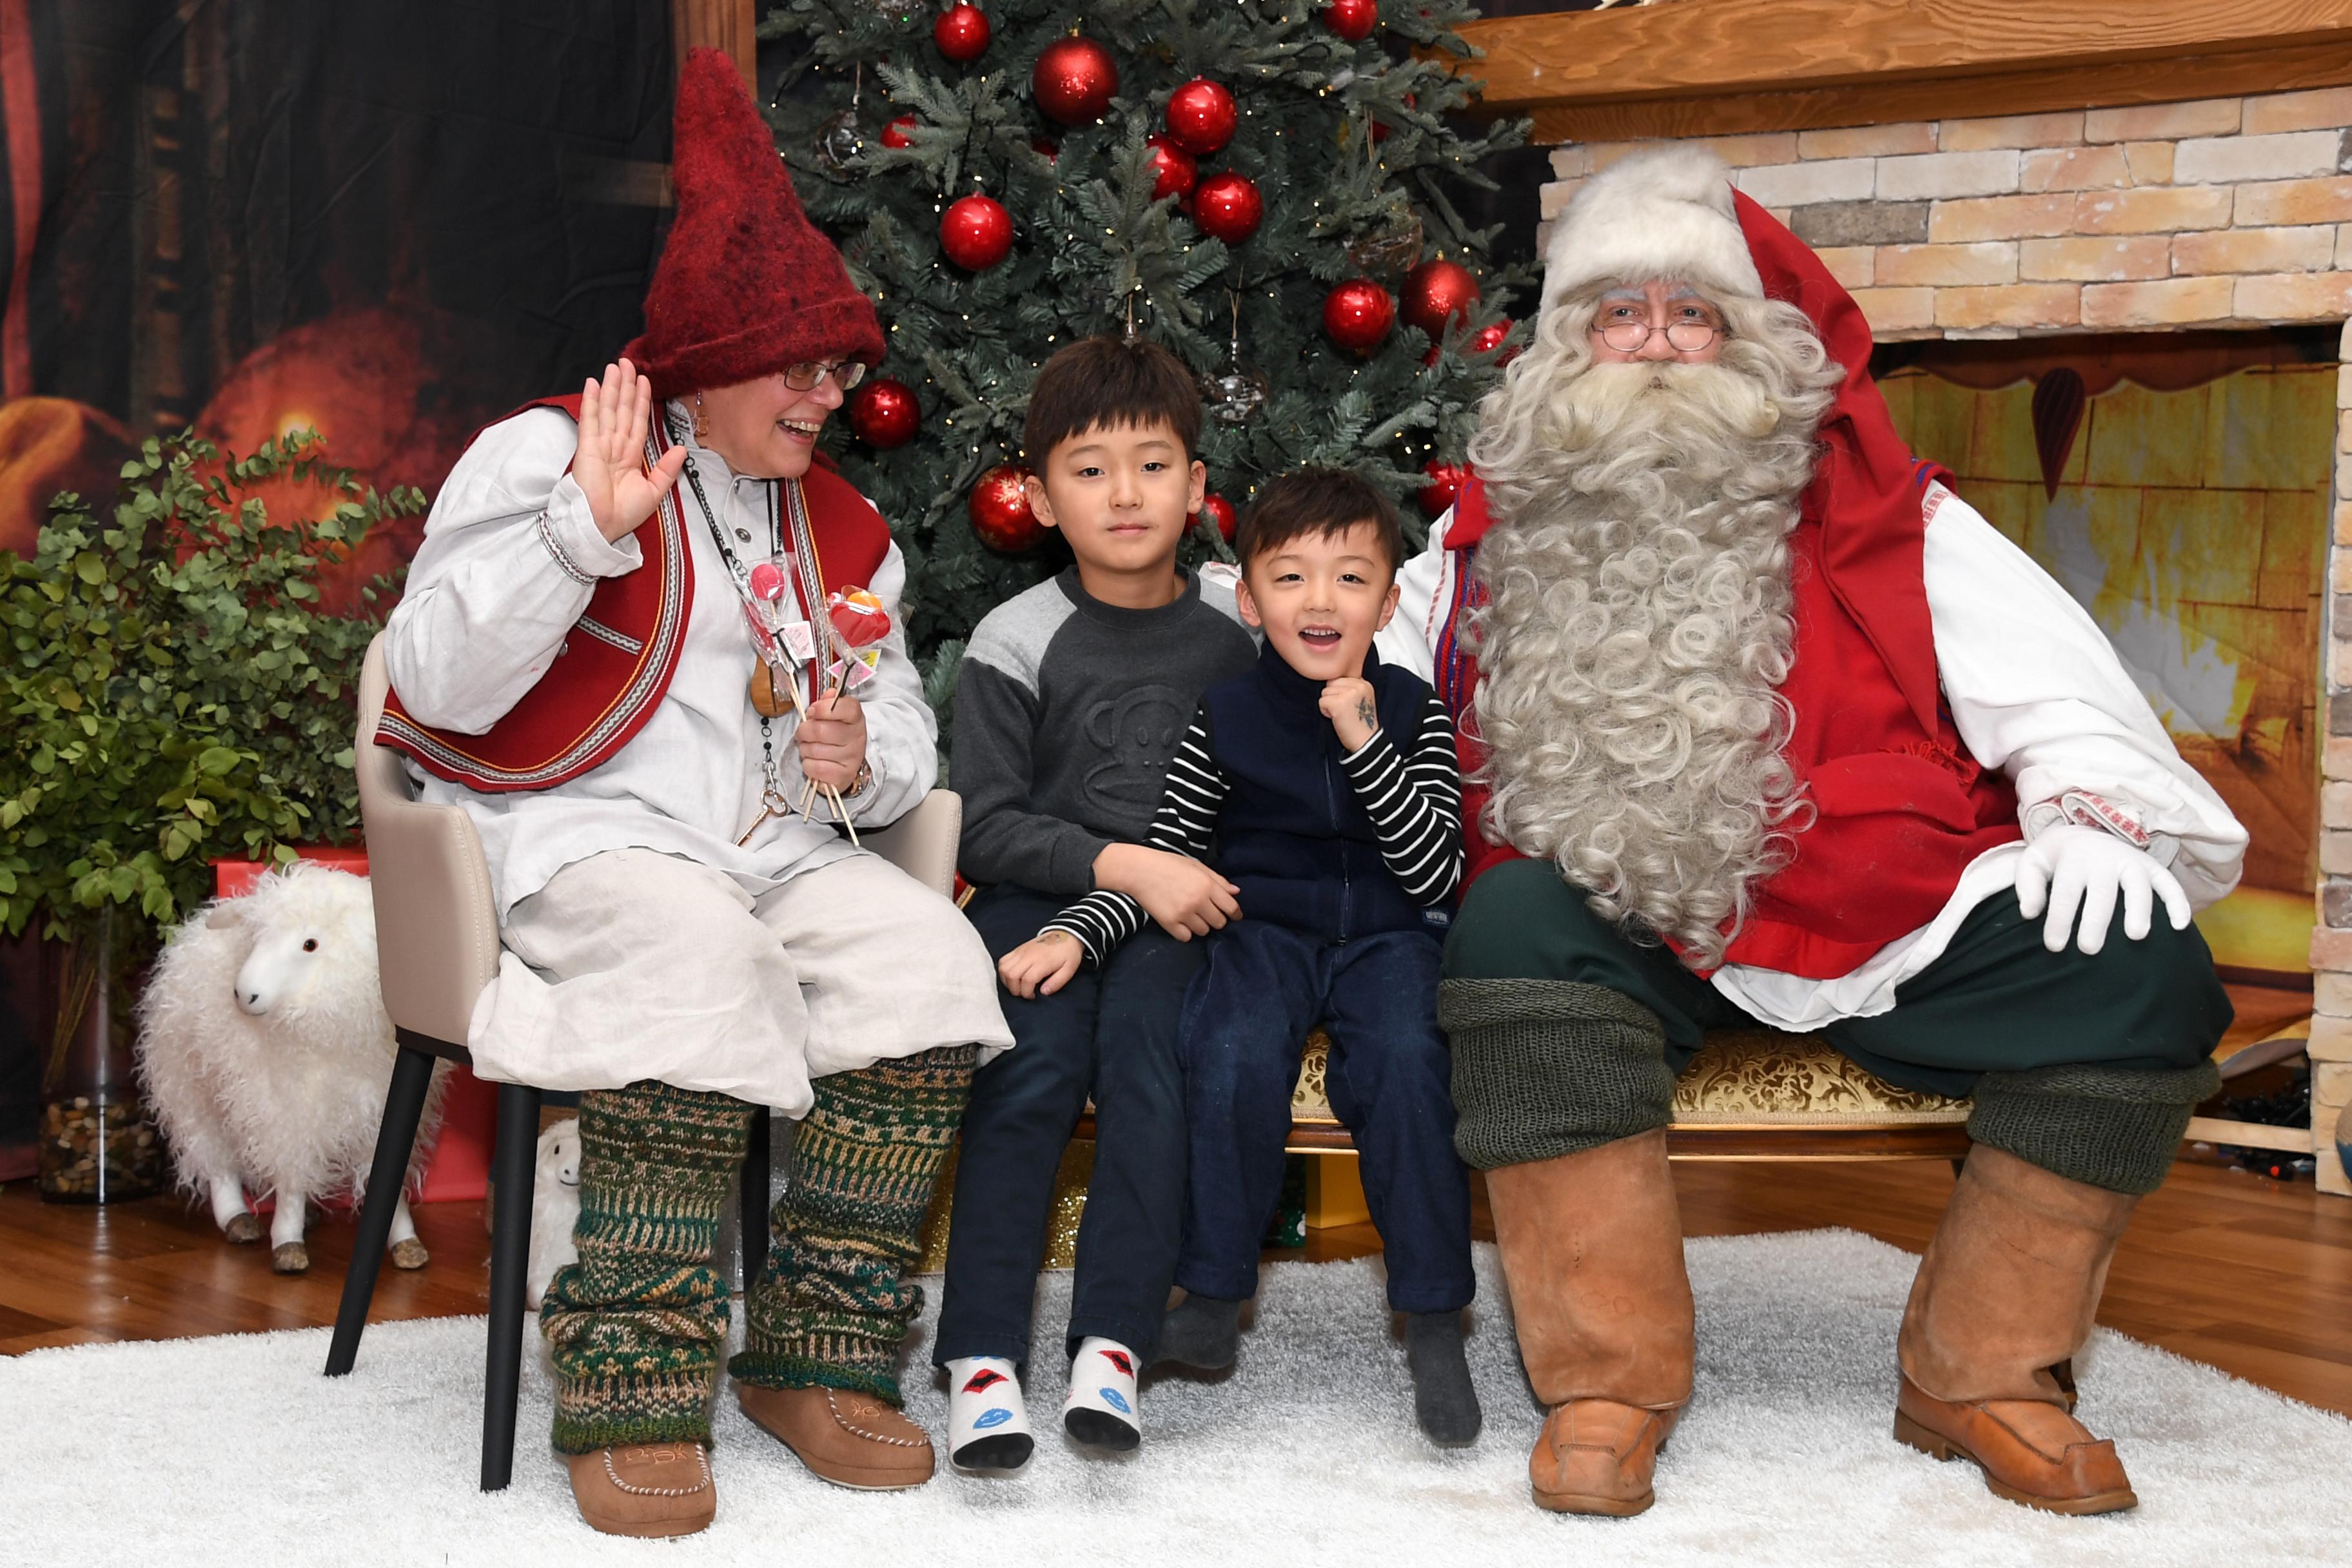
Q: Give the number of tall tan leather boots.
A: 2